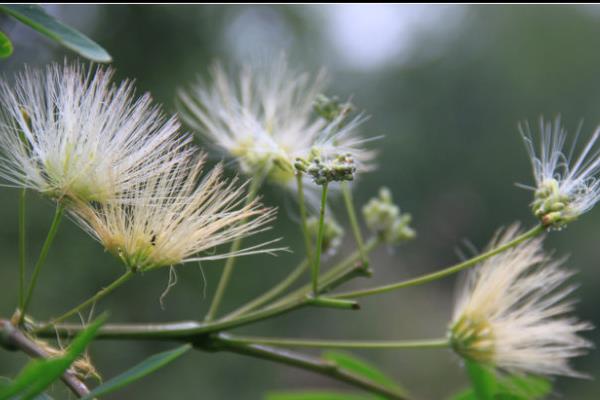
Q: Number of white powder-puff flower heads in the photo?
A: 5